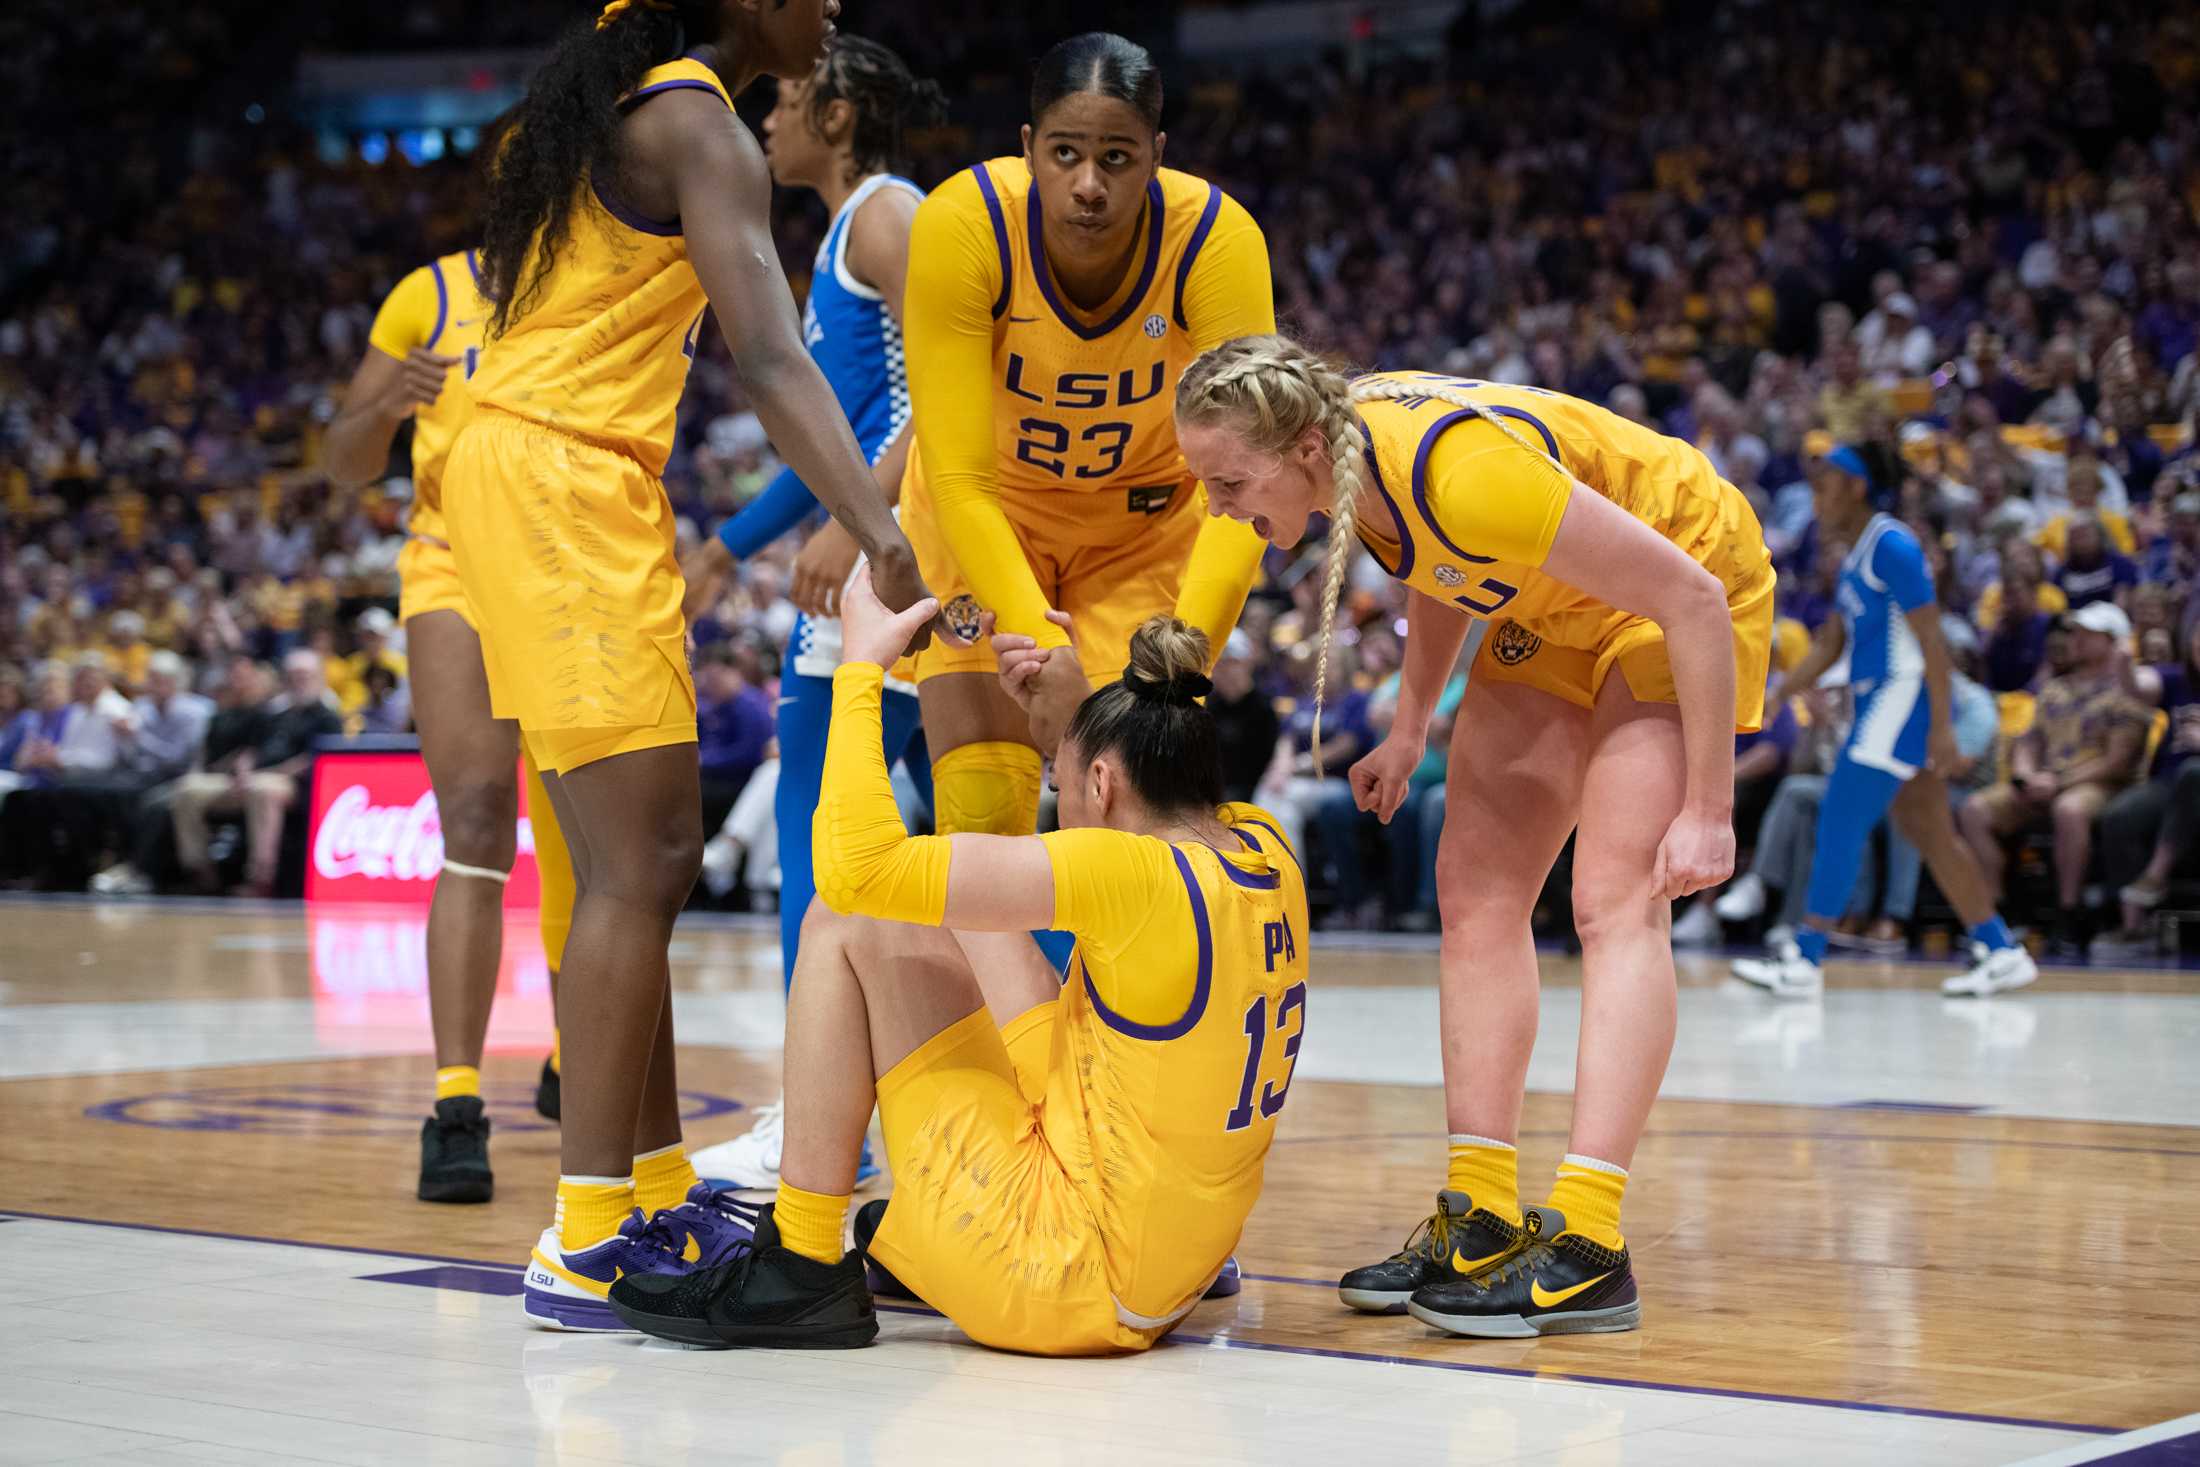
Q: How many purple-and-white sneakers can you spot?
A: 2